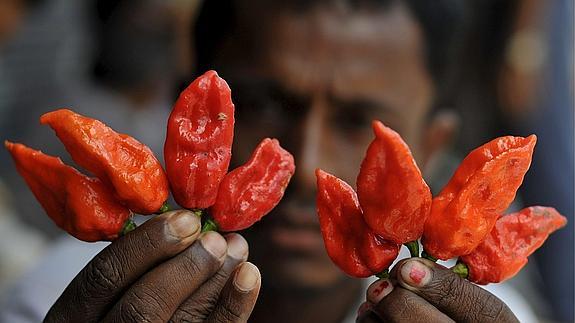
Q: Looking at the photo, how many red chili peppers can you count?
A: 8